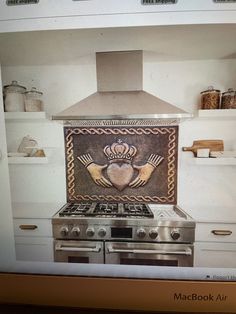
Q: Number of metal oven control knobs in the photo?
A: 7